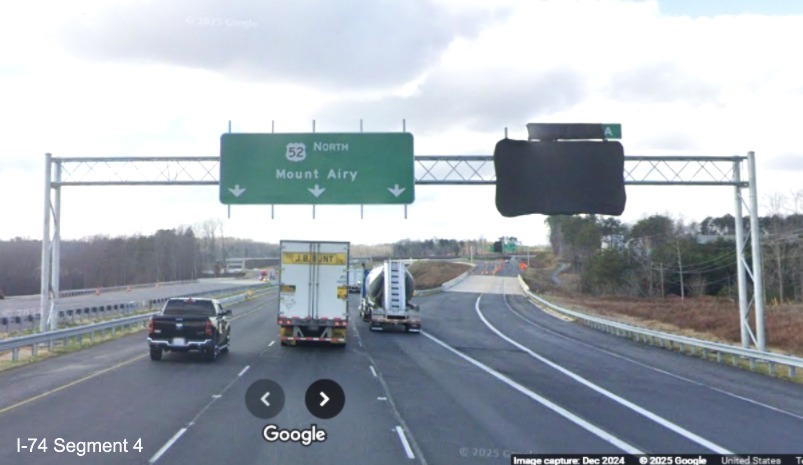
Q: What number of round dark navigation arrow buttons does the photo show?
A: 2